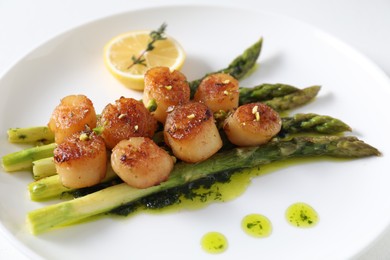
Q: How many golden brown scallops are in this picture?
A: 8